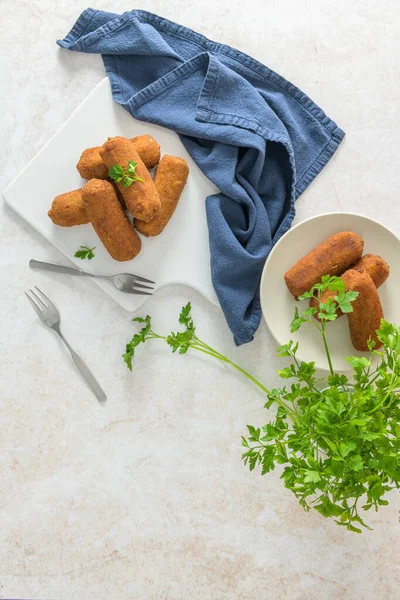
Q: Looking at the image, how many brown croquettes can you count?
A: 8